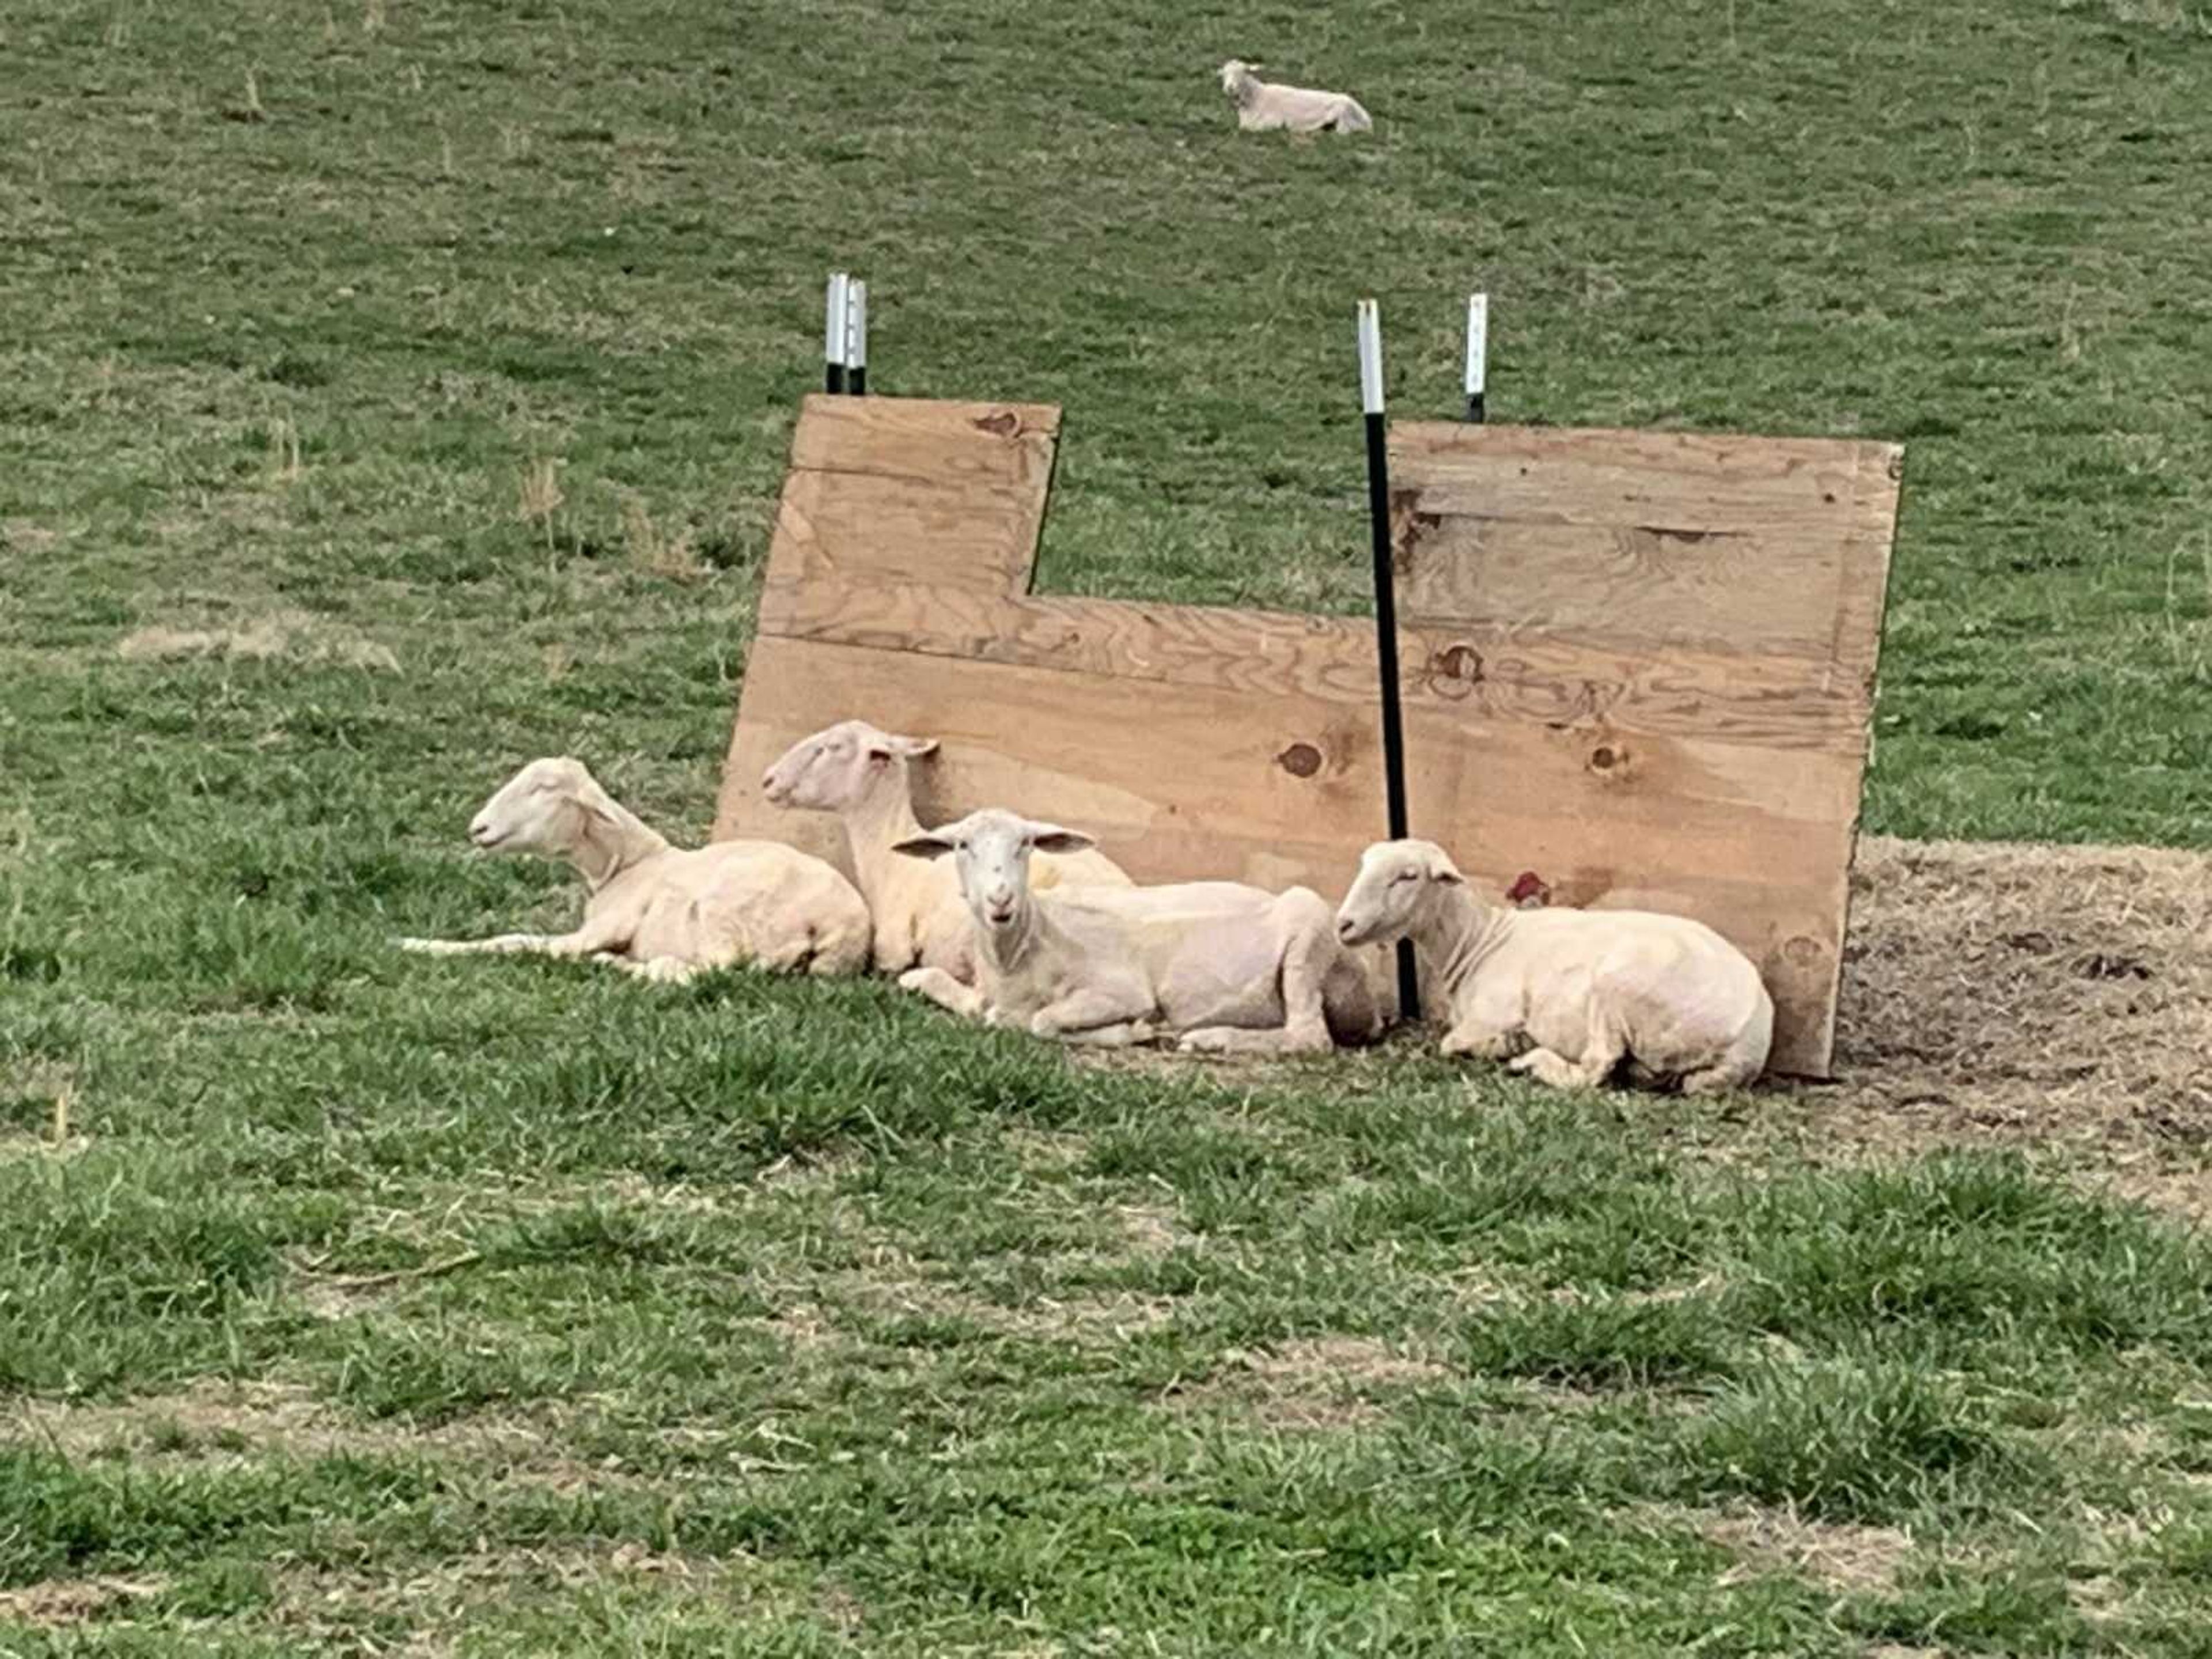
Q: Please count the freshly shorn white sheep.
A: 5